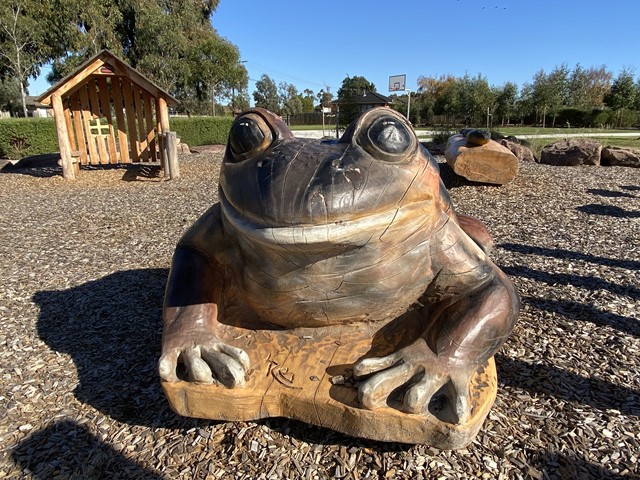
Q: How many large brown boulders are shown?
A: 3